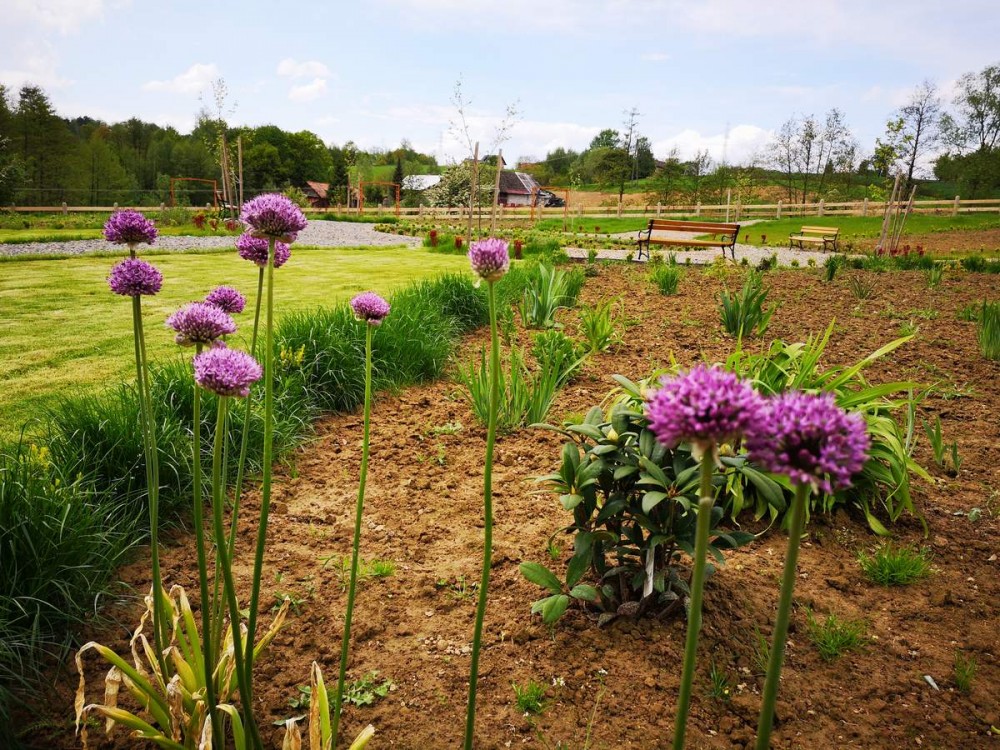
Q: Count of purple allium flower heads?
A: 11